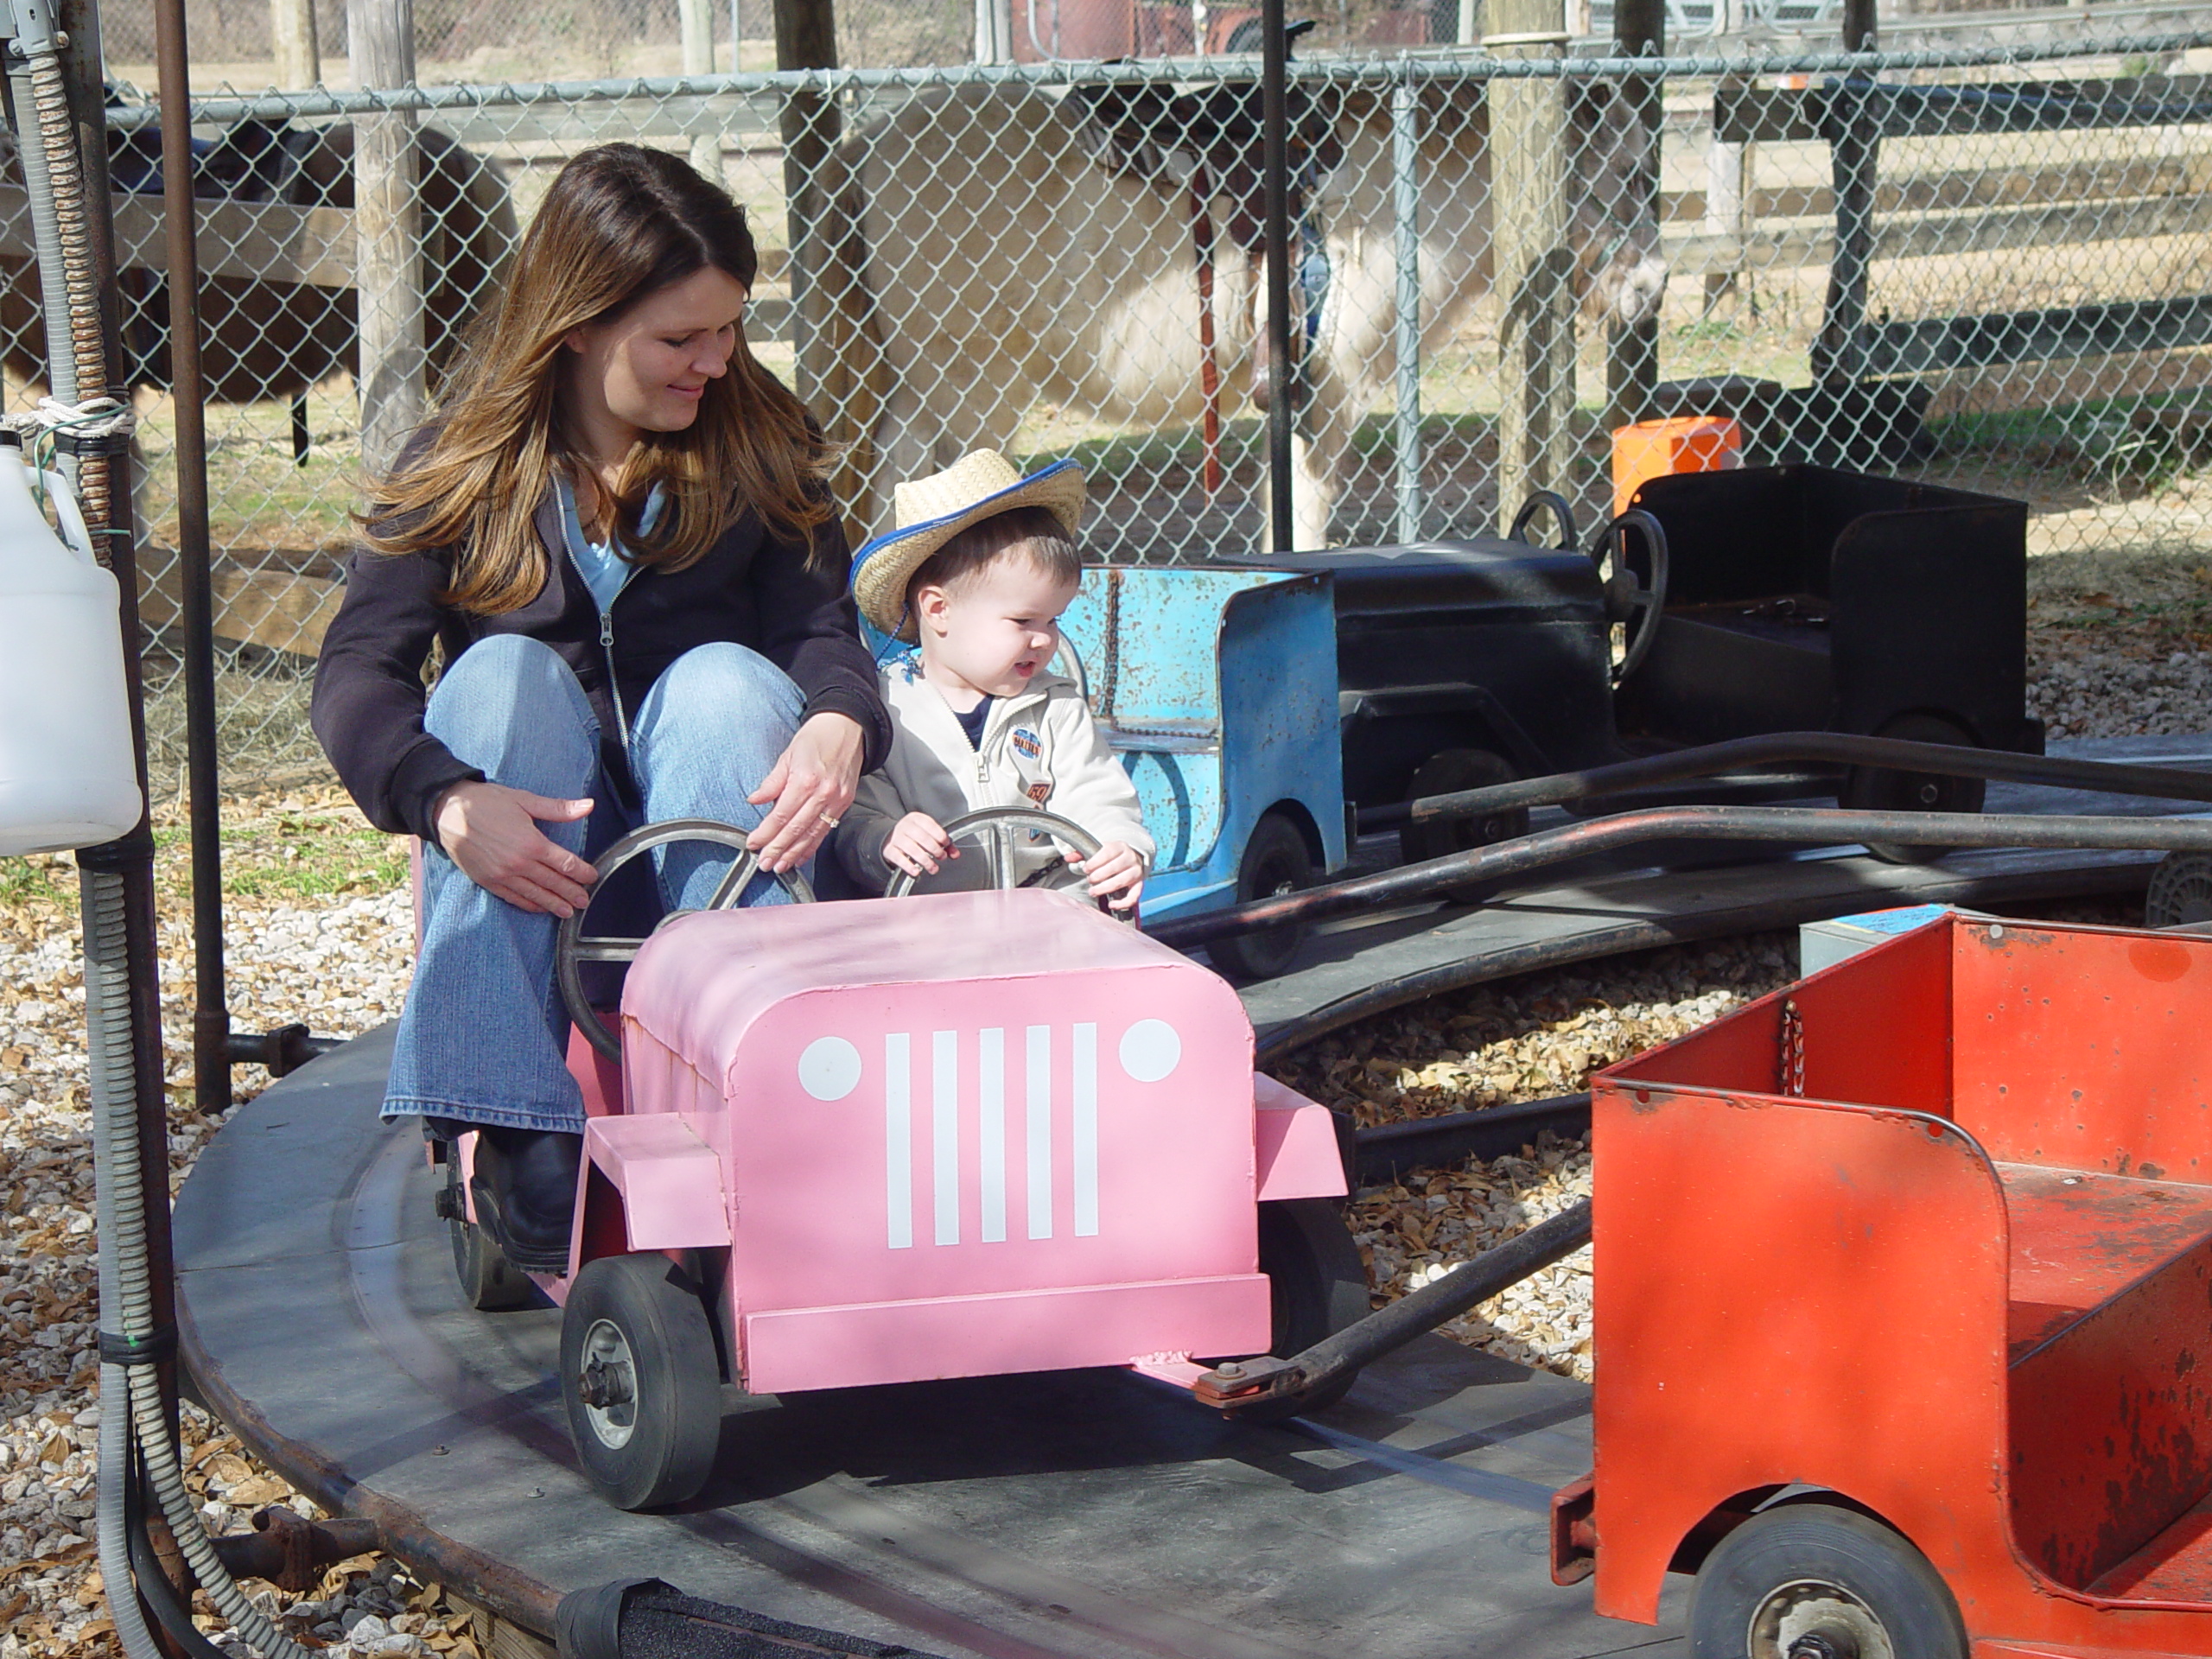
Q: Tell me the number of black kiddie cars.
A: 1